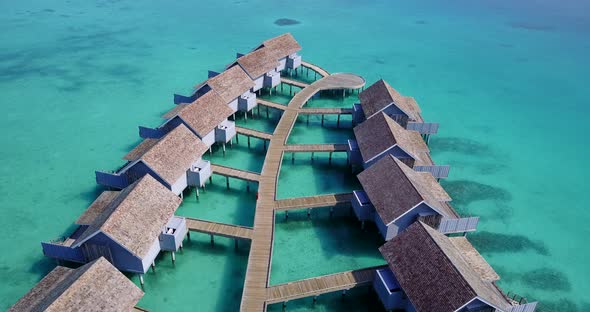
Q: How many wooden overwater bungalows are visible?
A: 11